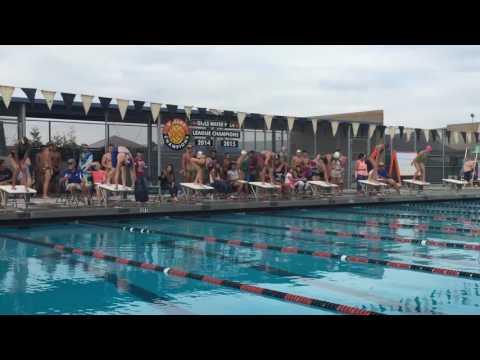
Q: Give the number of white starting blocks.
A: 8